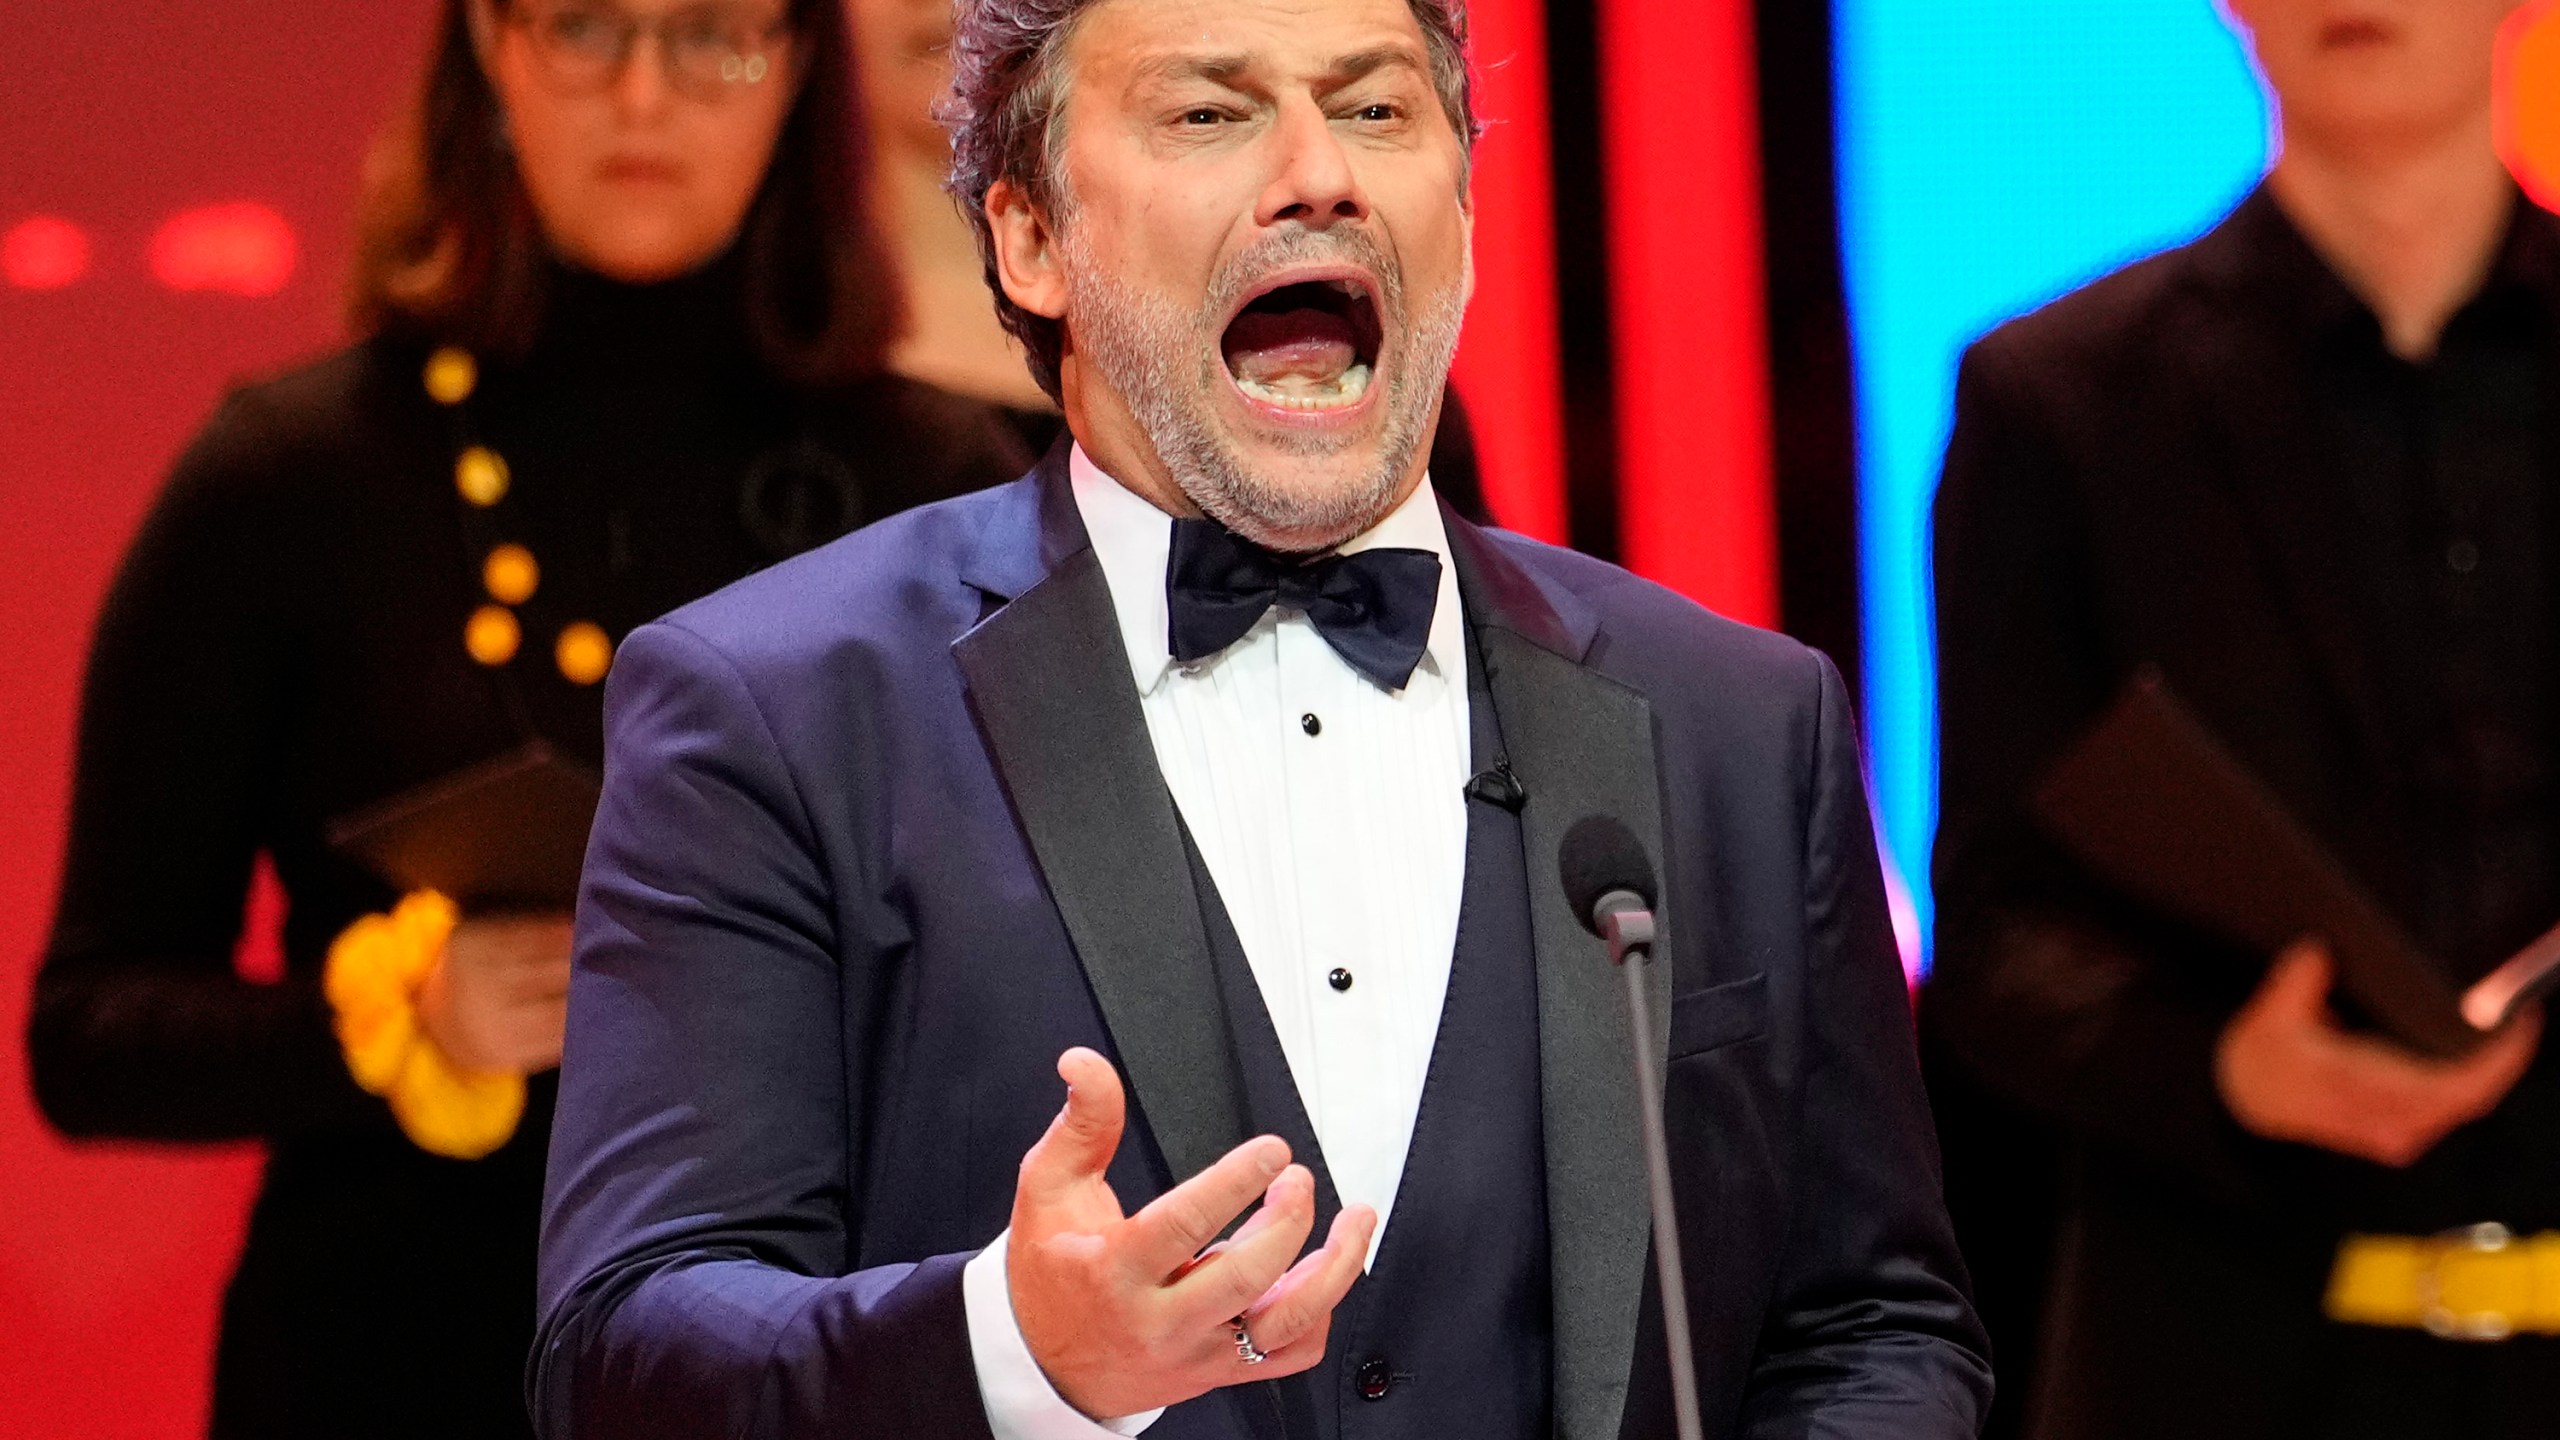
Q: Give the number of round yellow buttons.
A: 5